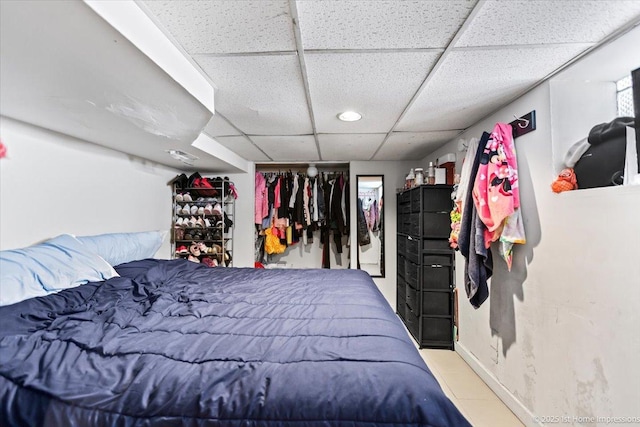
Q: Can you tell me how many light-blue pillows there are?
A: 2